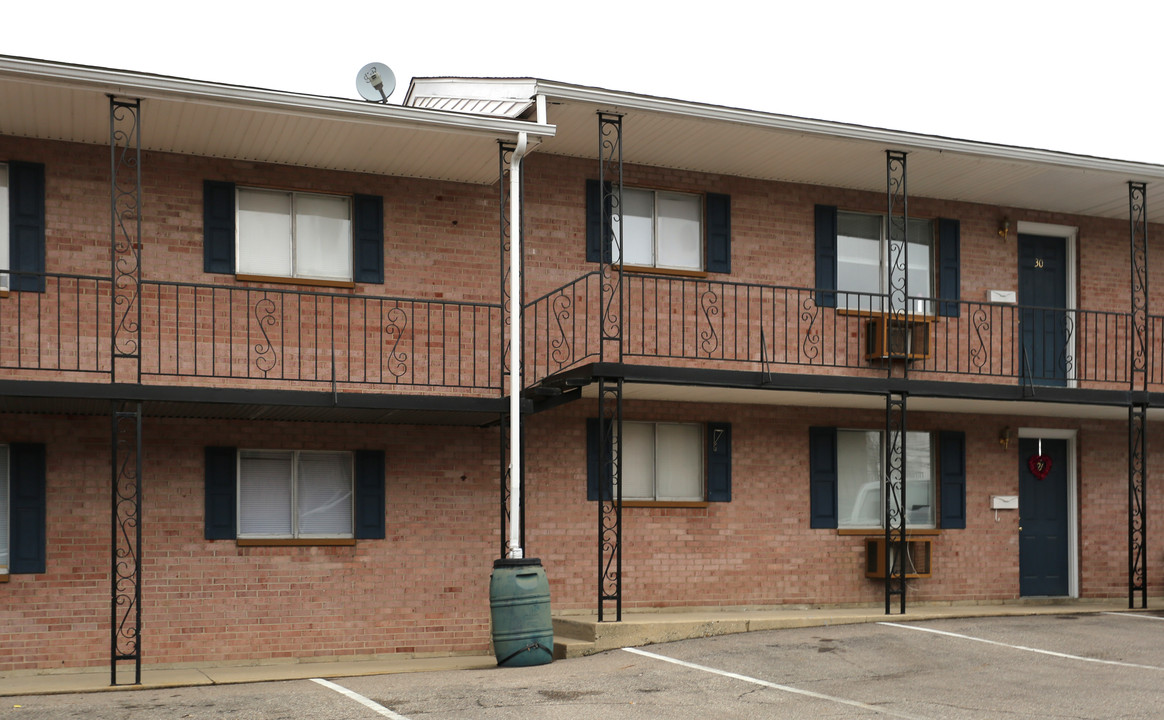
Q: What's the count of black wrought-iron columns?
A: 10